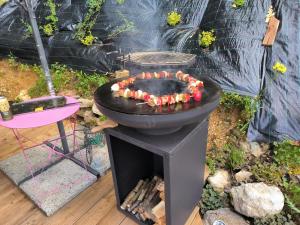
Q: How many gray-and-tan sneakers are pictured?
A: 0